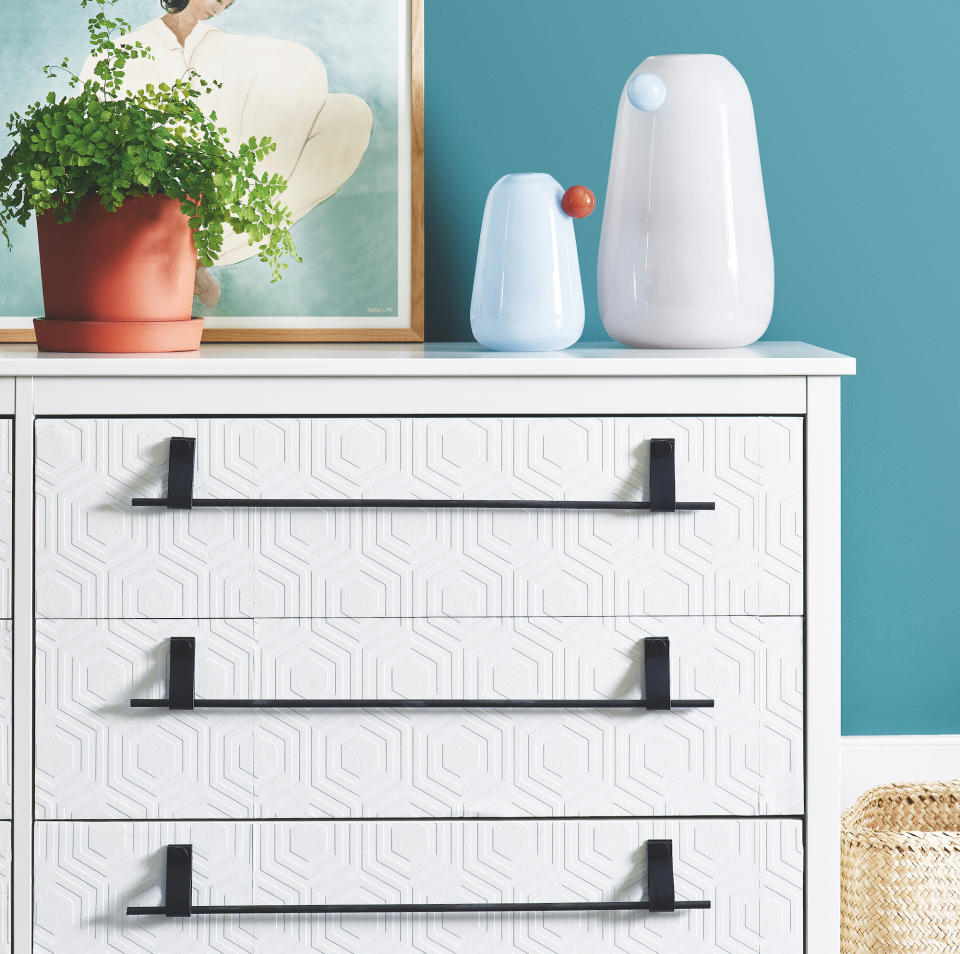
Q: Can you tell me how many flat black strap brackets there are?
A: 6